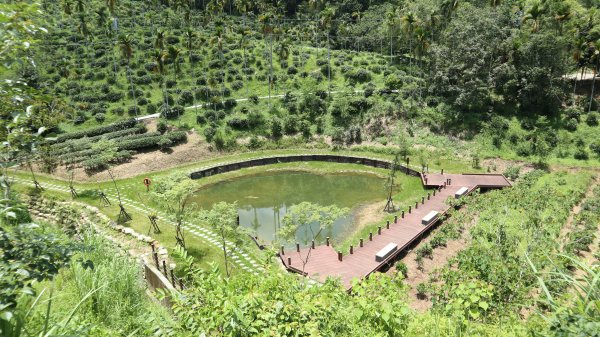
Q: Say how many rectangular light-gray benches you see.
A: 3